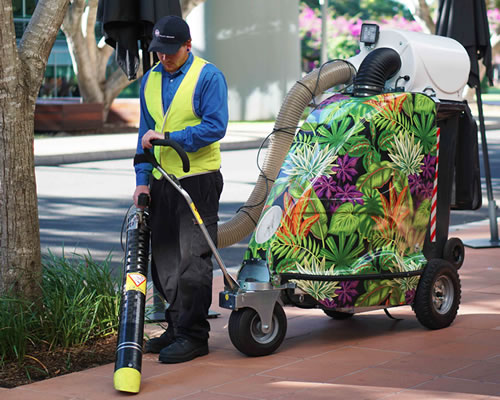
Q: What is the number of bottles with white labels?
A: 0